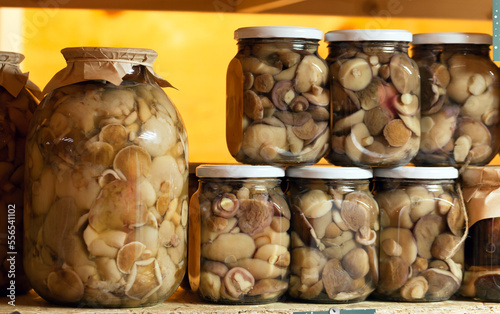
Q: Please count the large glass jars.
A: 2